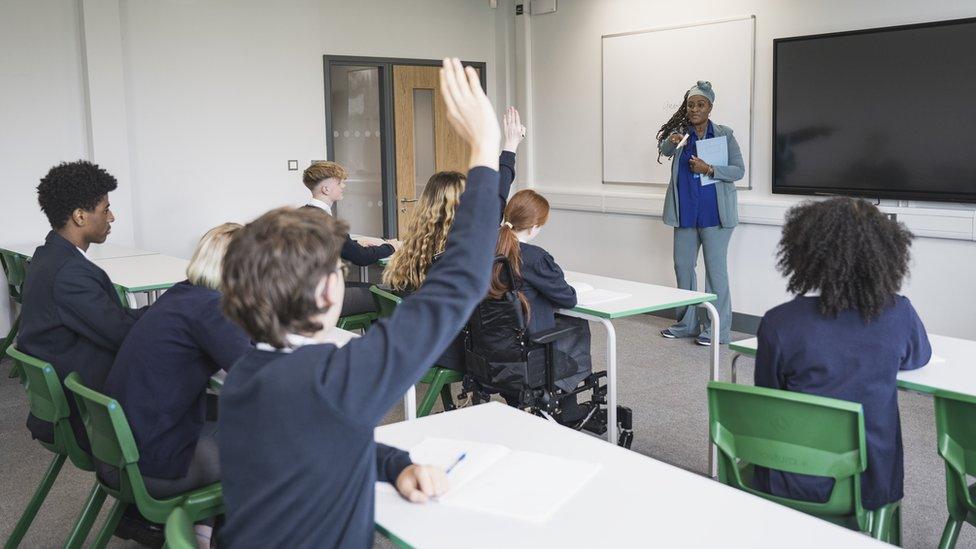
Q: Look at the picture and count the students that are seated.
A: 7